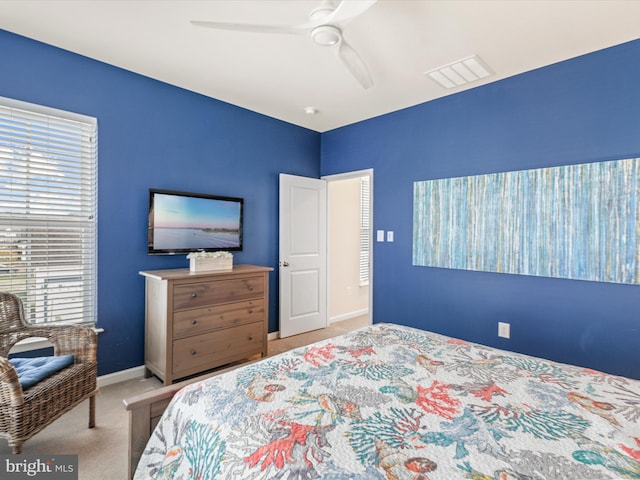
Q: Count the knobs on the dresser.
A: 6